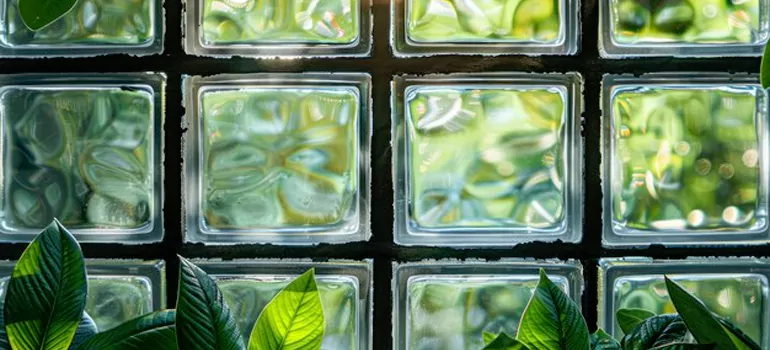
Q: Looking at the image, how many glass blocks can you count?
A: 12